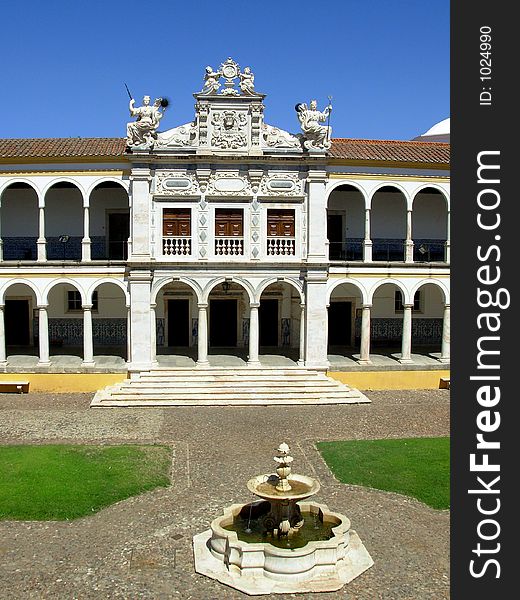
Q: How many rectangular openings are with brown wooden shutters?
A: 3